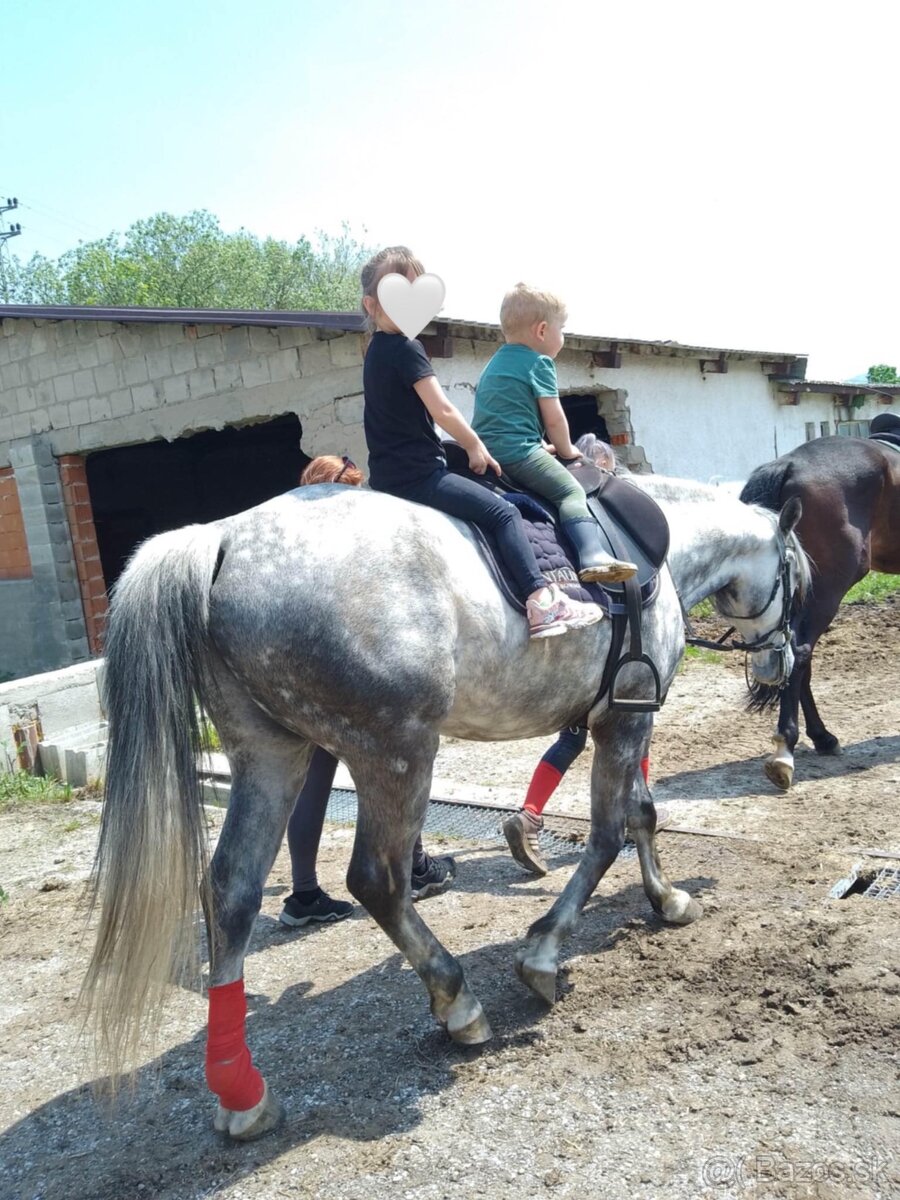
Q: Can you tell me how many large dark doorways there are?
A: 2